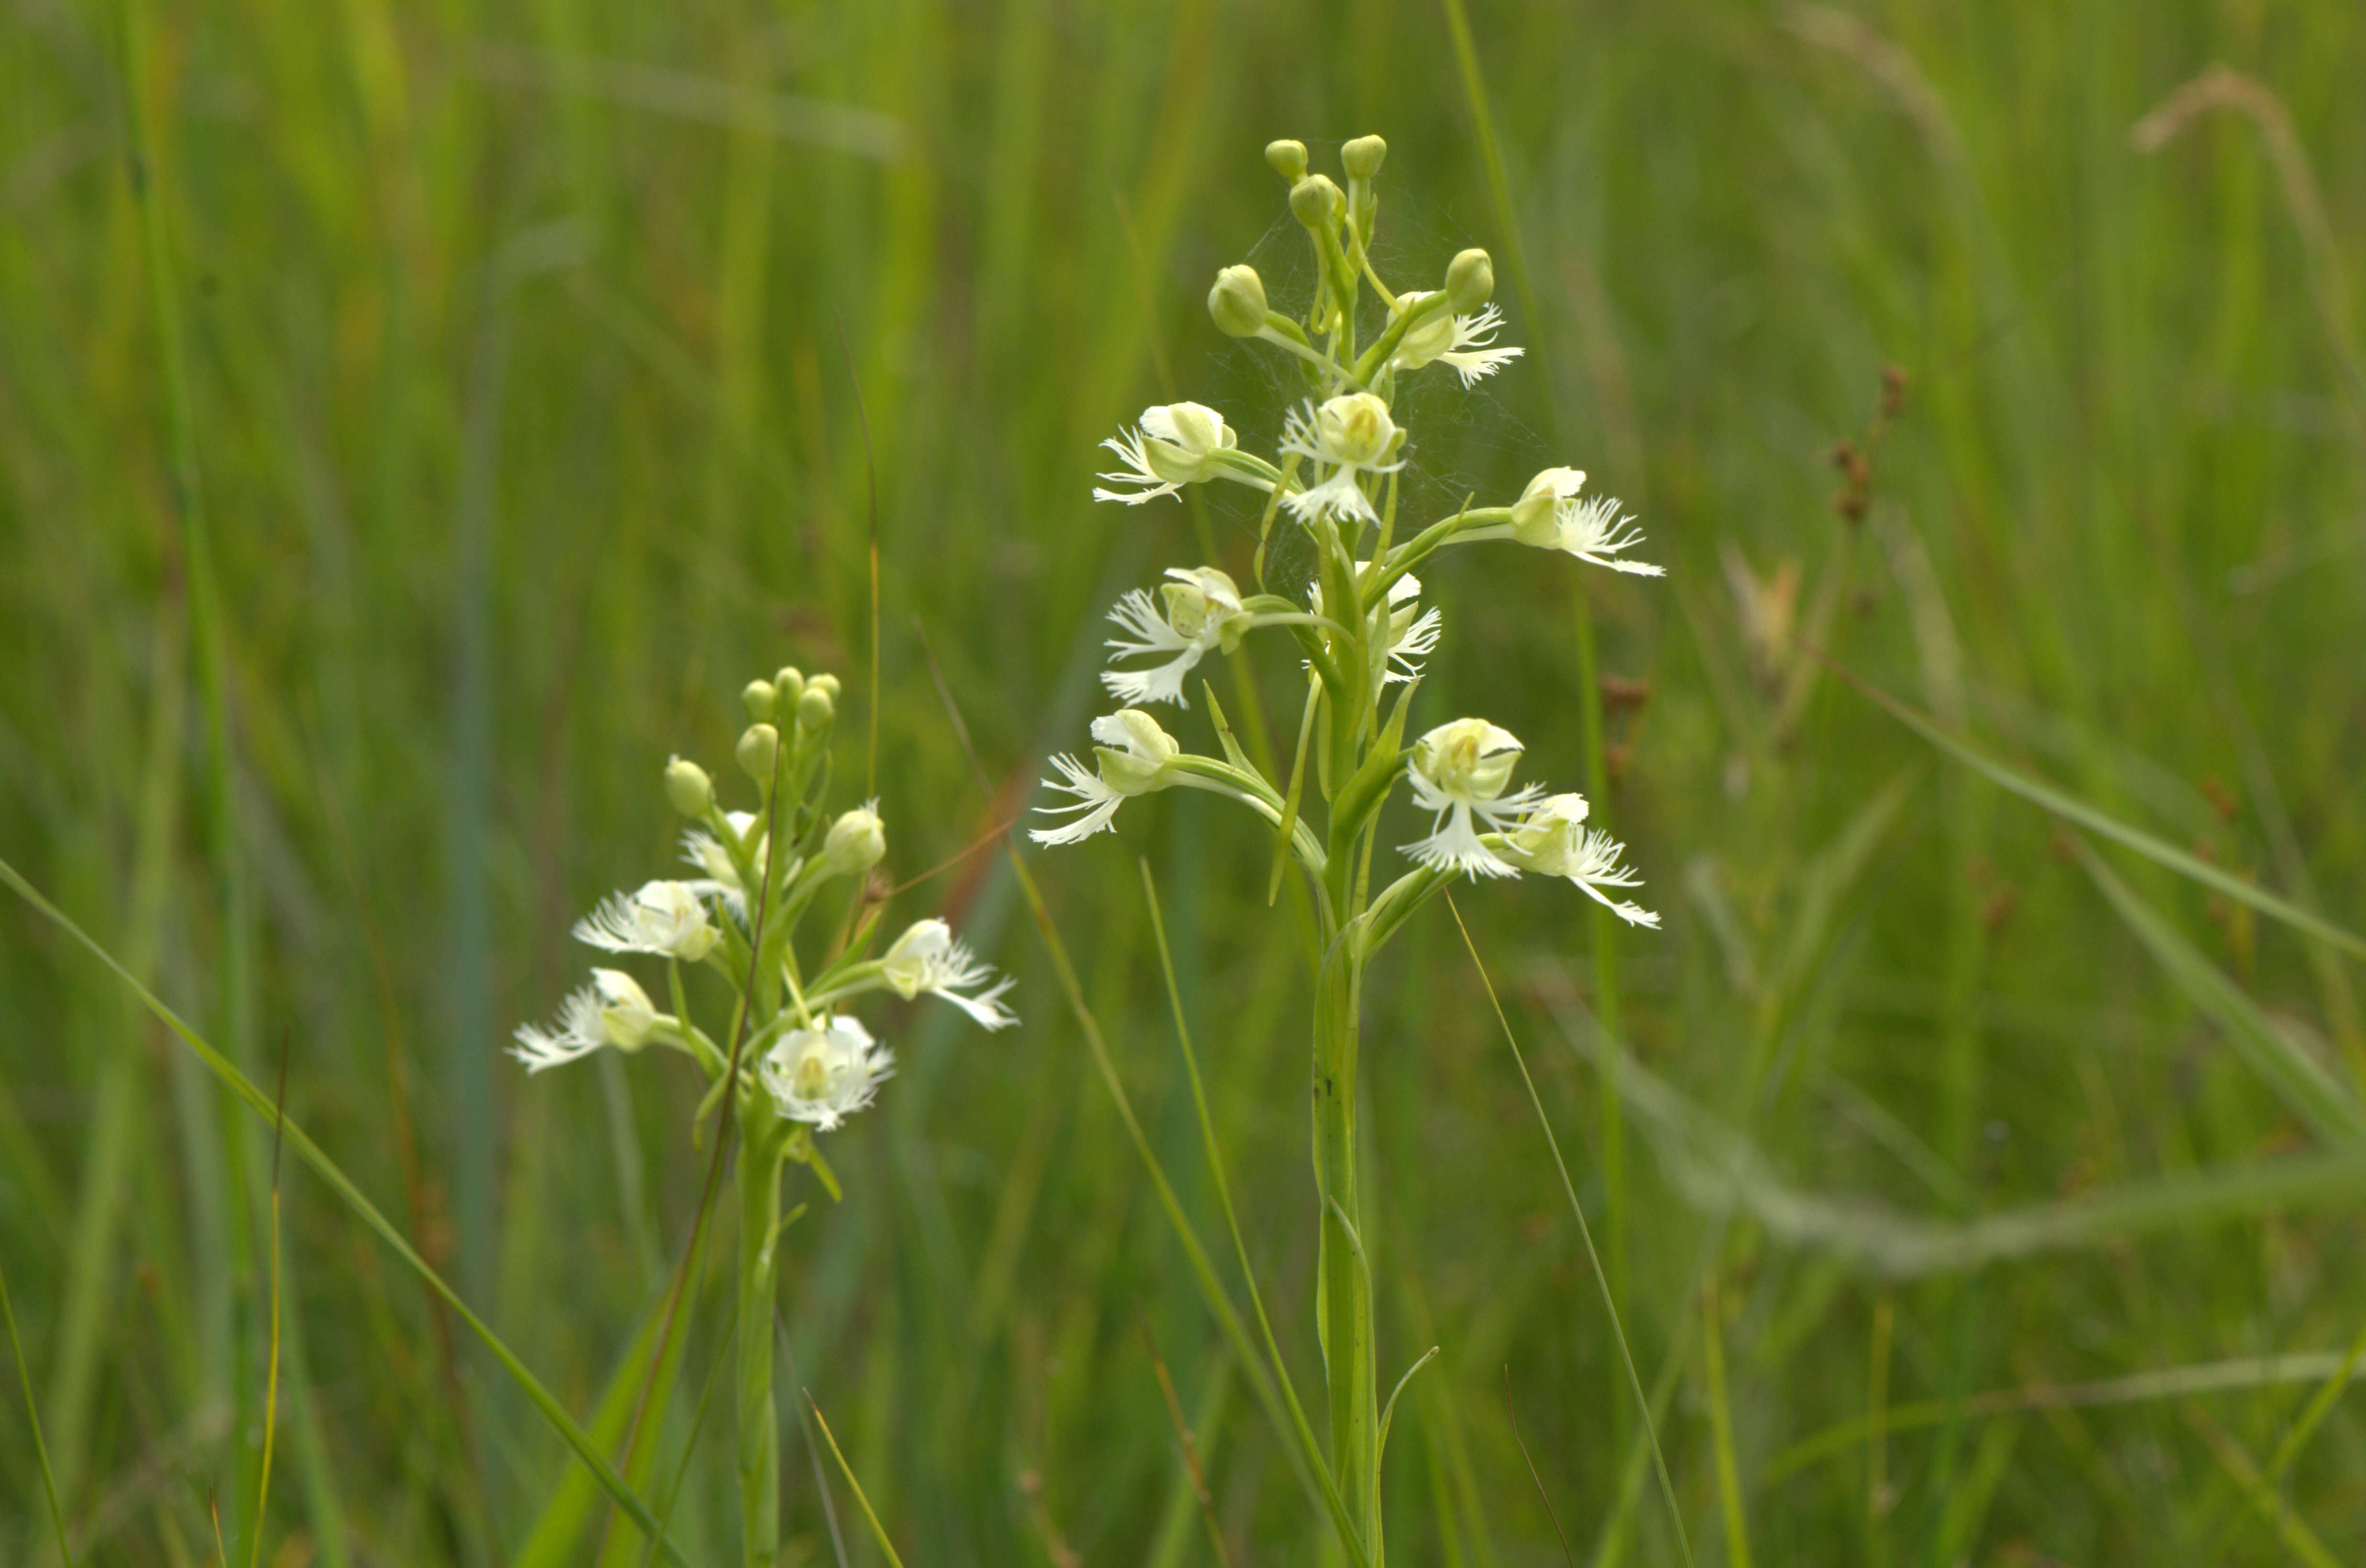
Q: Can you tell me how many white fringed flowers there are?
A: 14